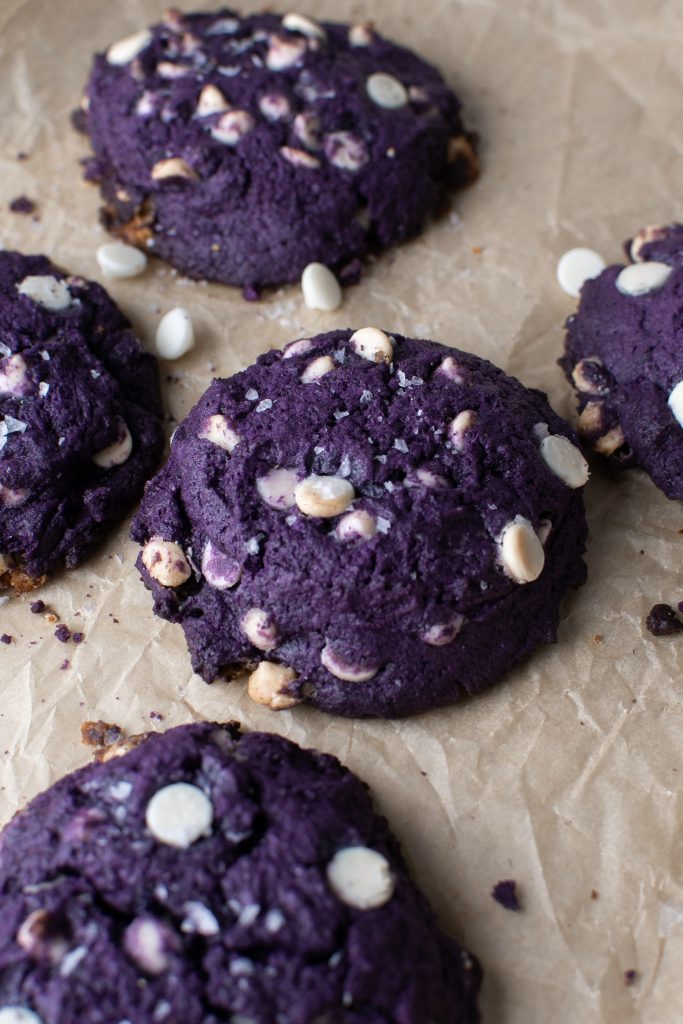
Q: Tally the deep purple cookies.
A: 5